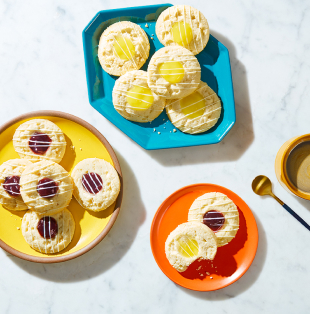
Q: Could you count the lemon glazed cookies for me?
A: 6